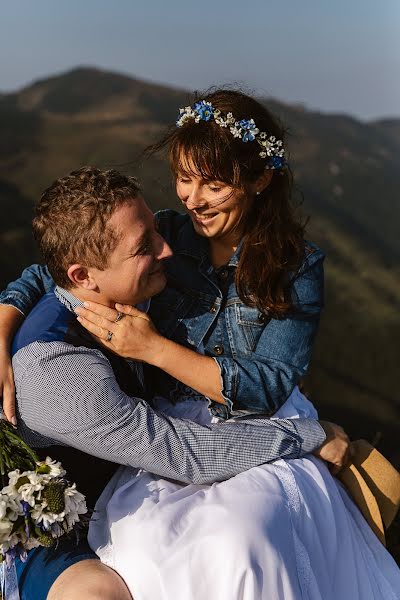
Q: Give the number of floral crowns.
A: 1